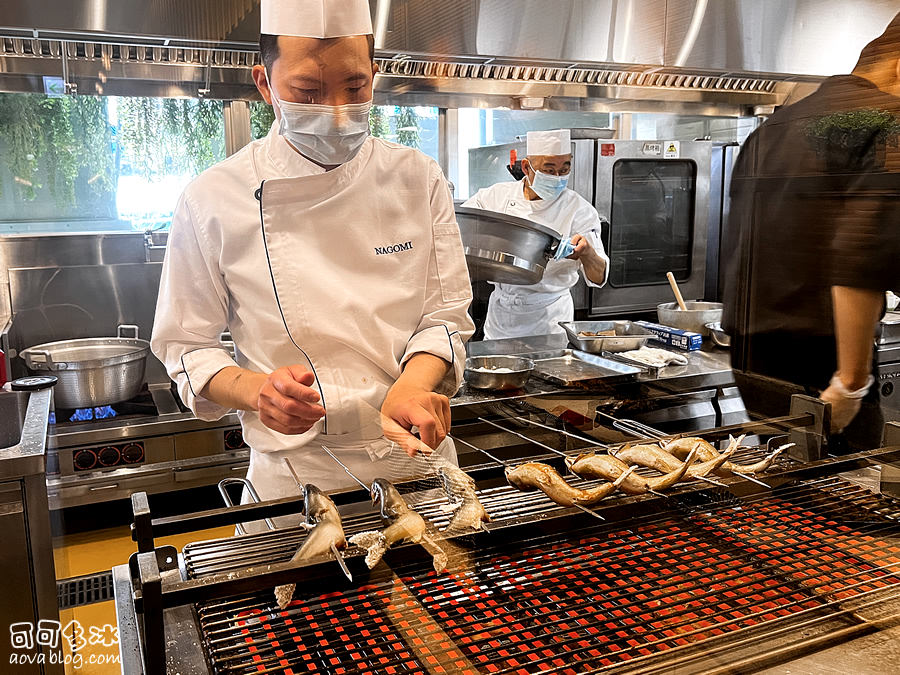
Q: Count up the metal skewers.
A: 7